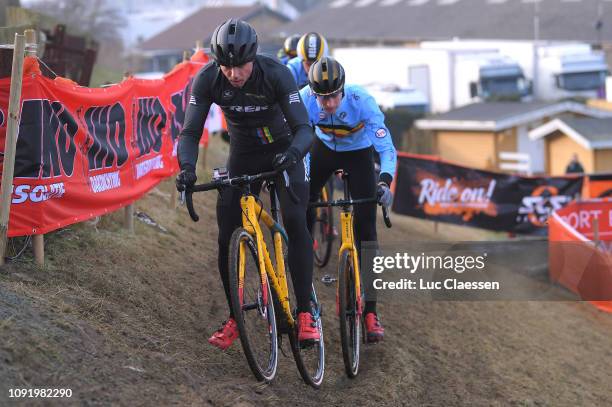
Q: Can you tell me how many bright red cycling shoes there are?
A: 3